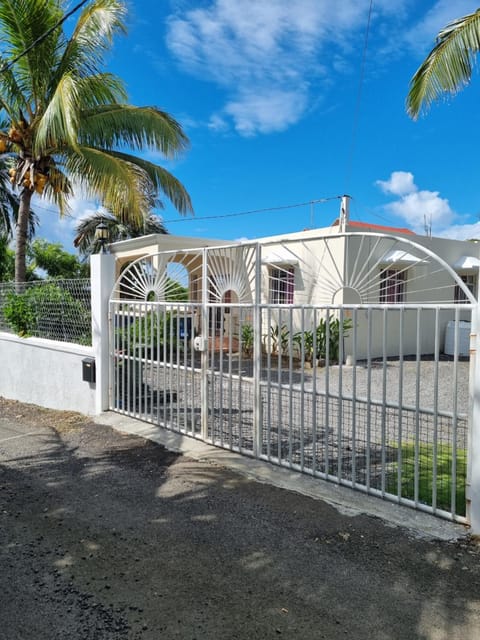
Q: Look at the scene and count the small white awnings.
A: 3